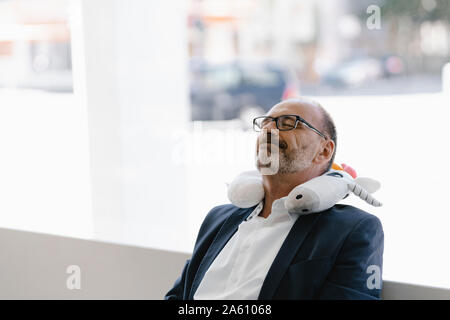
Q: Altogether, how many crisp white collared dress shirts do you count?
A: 1